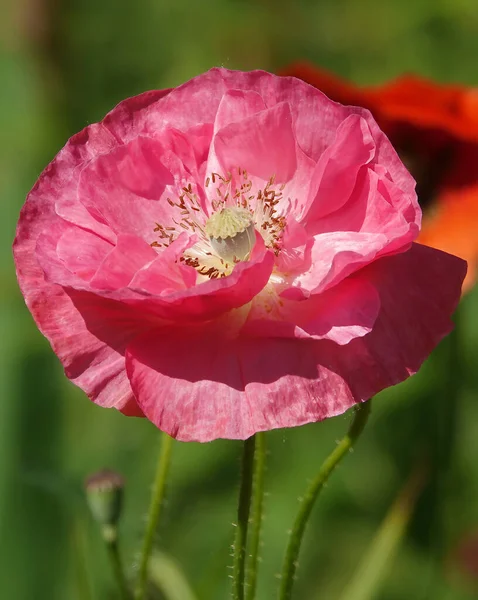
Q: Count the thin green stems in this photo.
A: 5